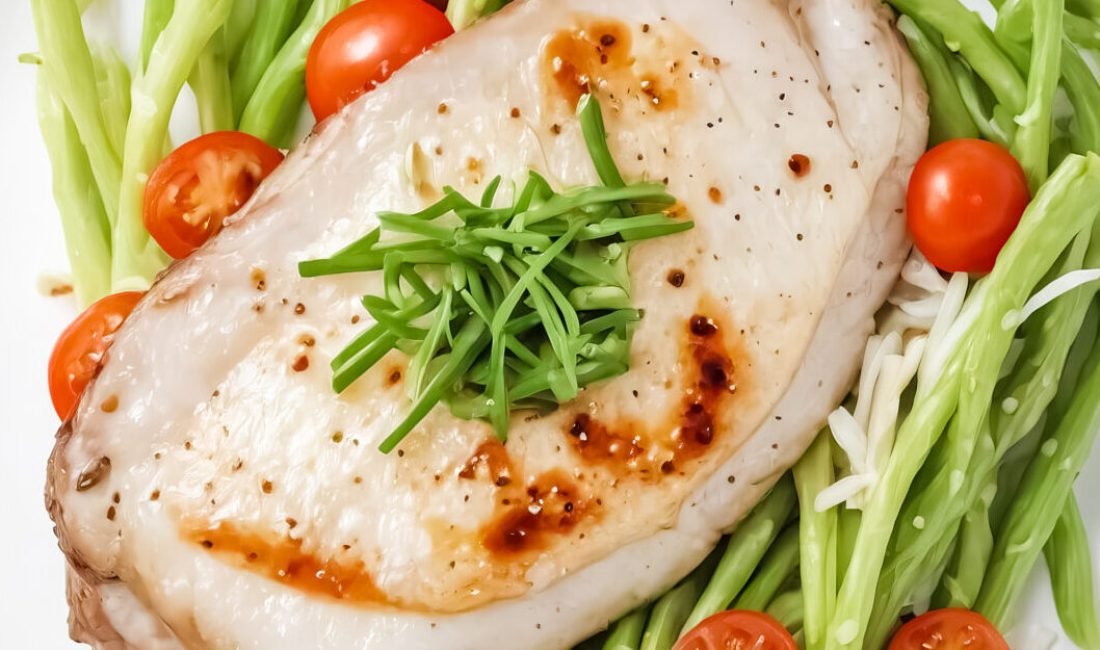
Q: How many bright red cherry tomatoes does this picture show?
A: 6